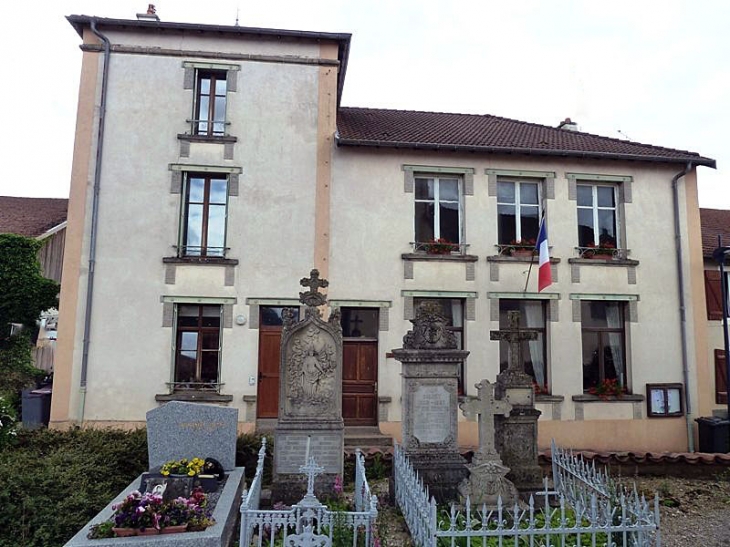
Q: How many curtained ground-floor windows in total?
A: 3